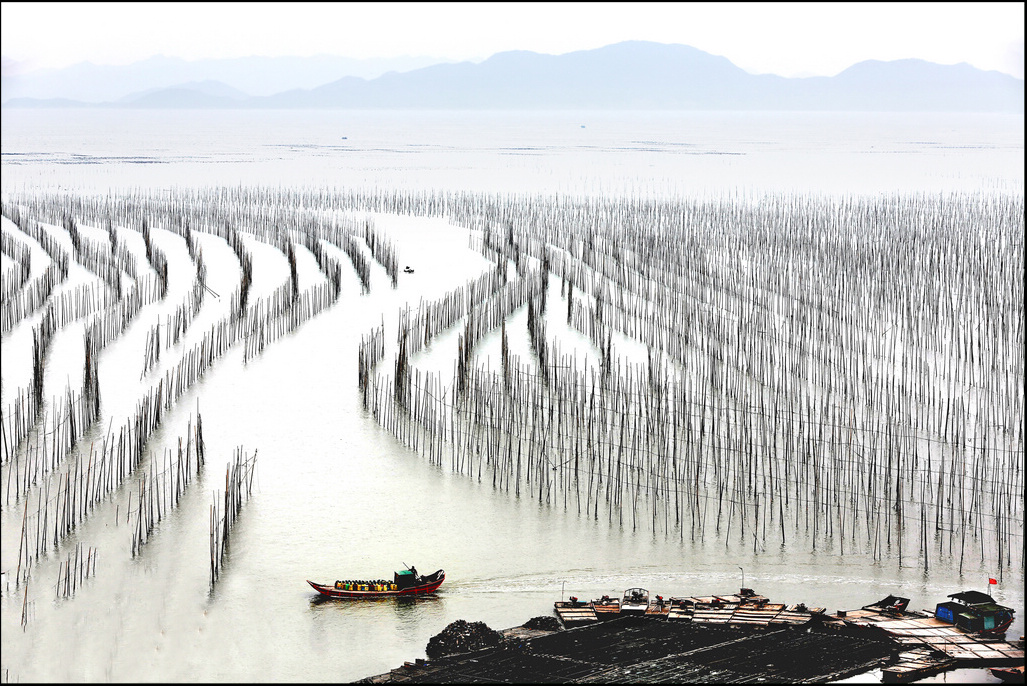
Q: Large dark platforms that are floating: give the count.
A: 1